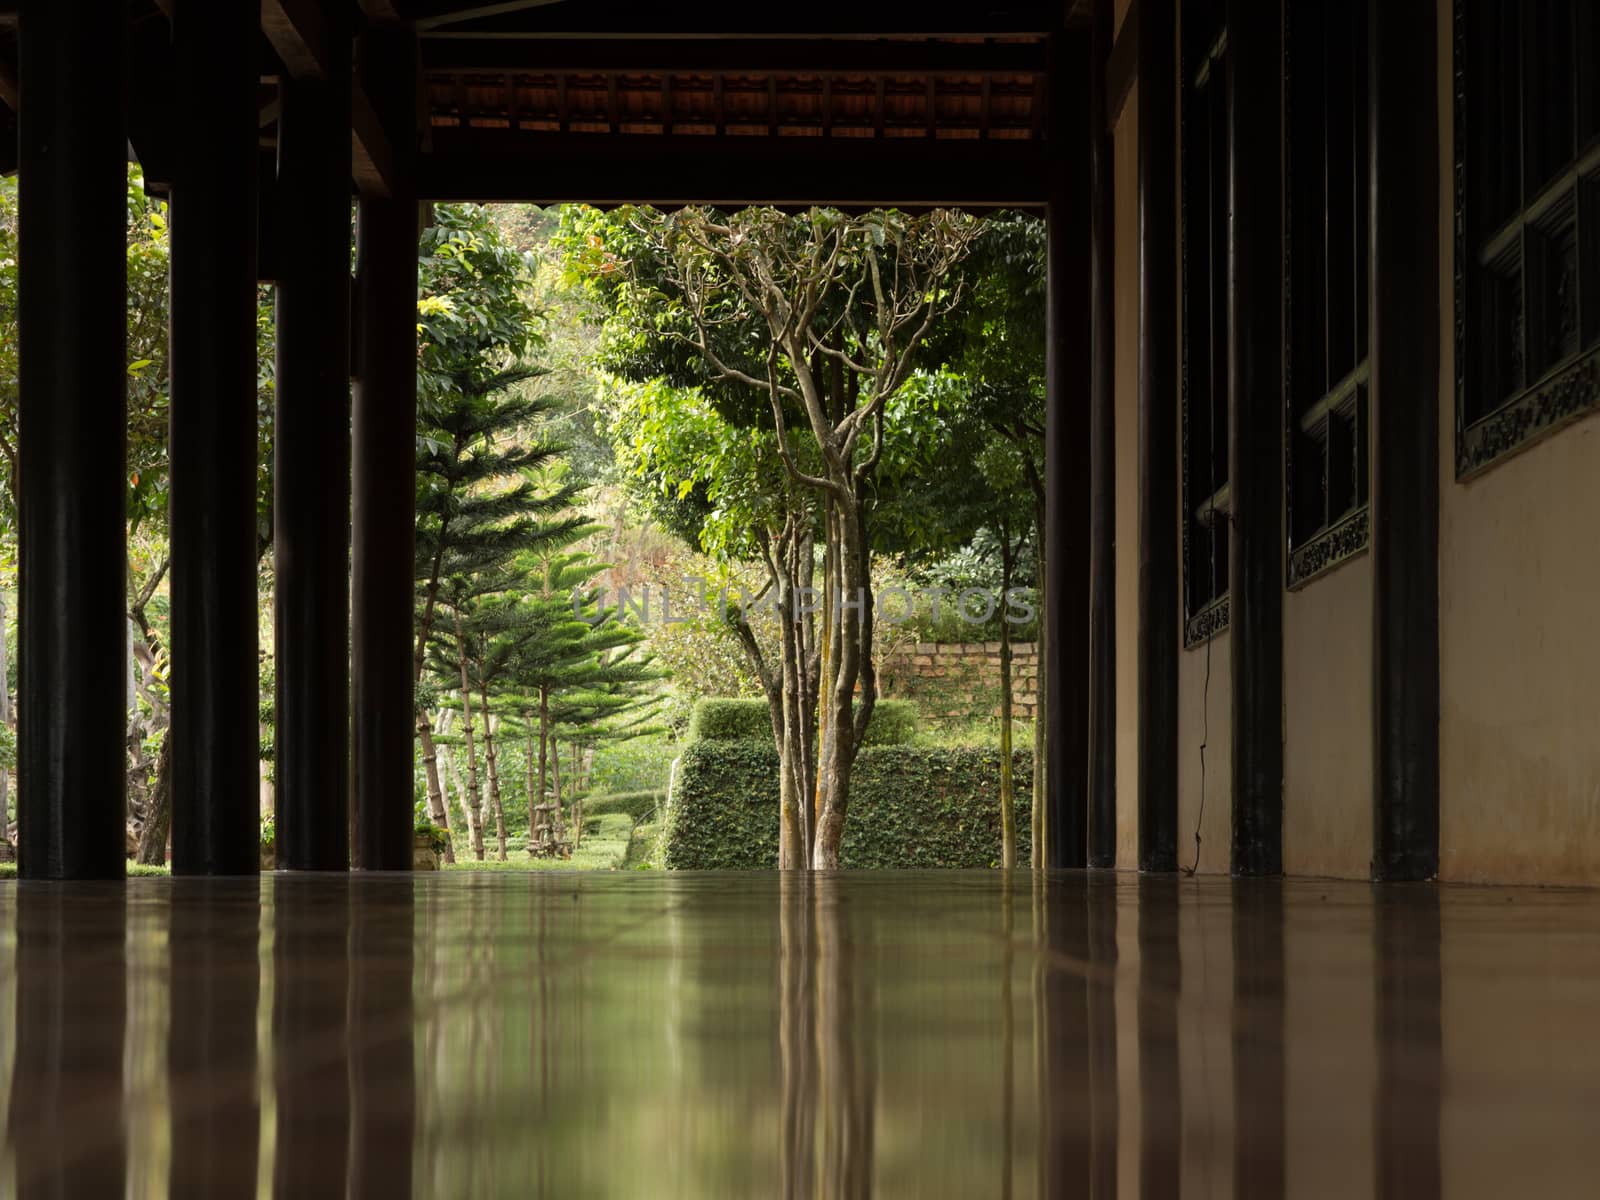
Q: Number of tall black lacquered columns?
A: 9